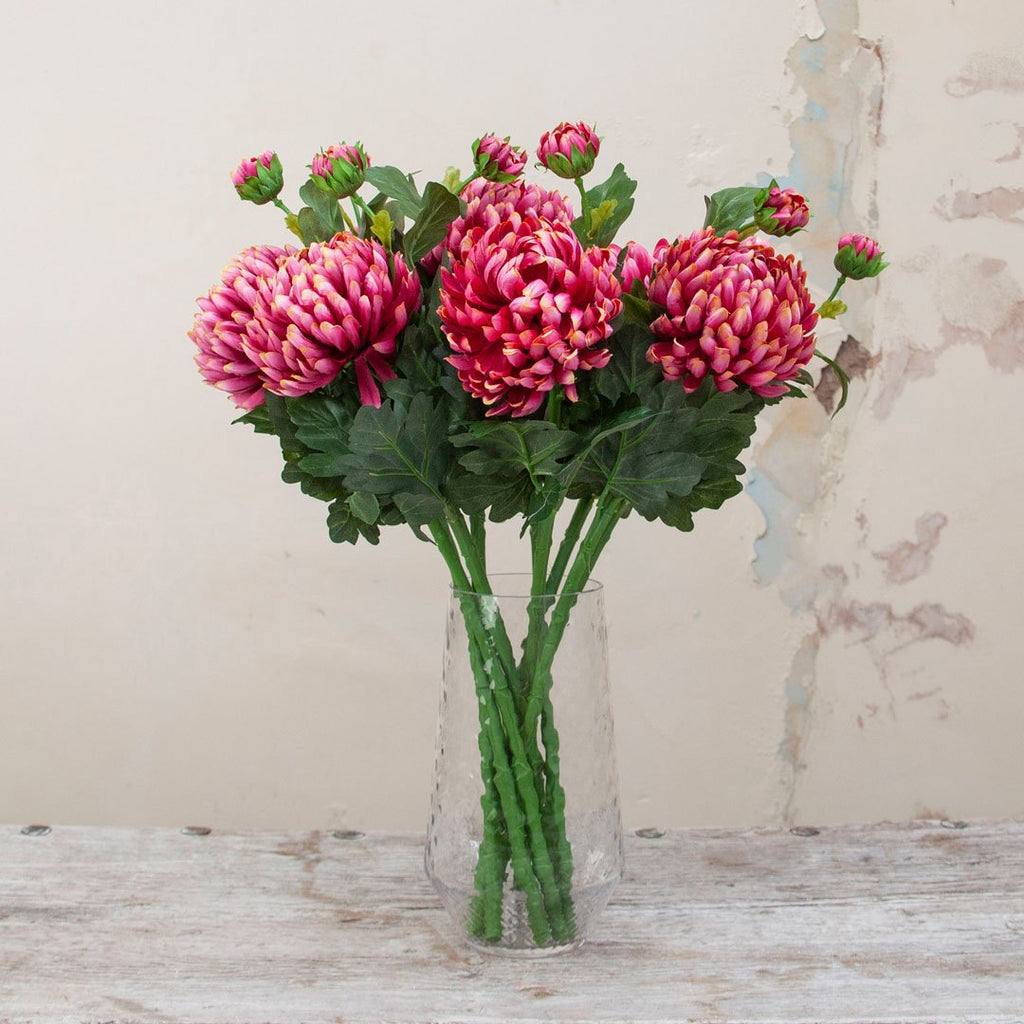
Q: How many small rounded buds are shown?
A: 6